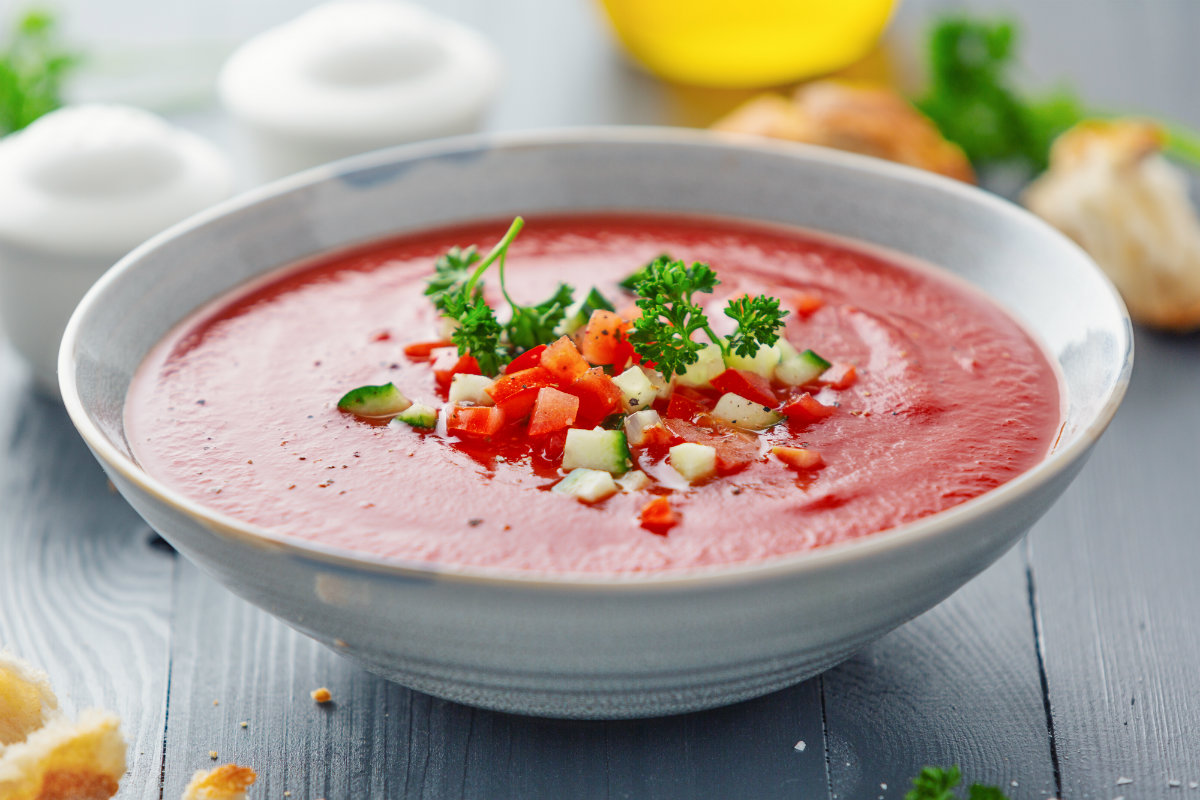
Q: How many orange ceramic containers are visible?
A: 0